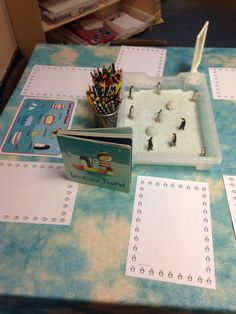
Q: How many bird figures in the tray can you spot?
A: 9